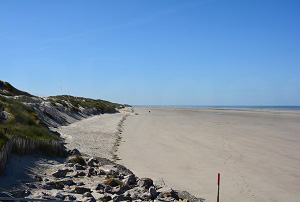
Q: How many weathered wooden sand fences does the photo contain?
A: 1